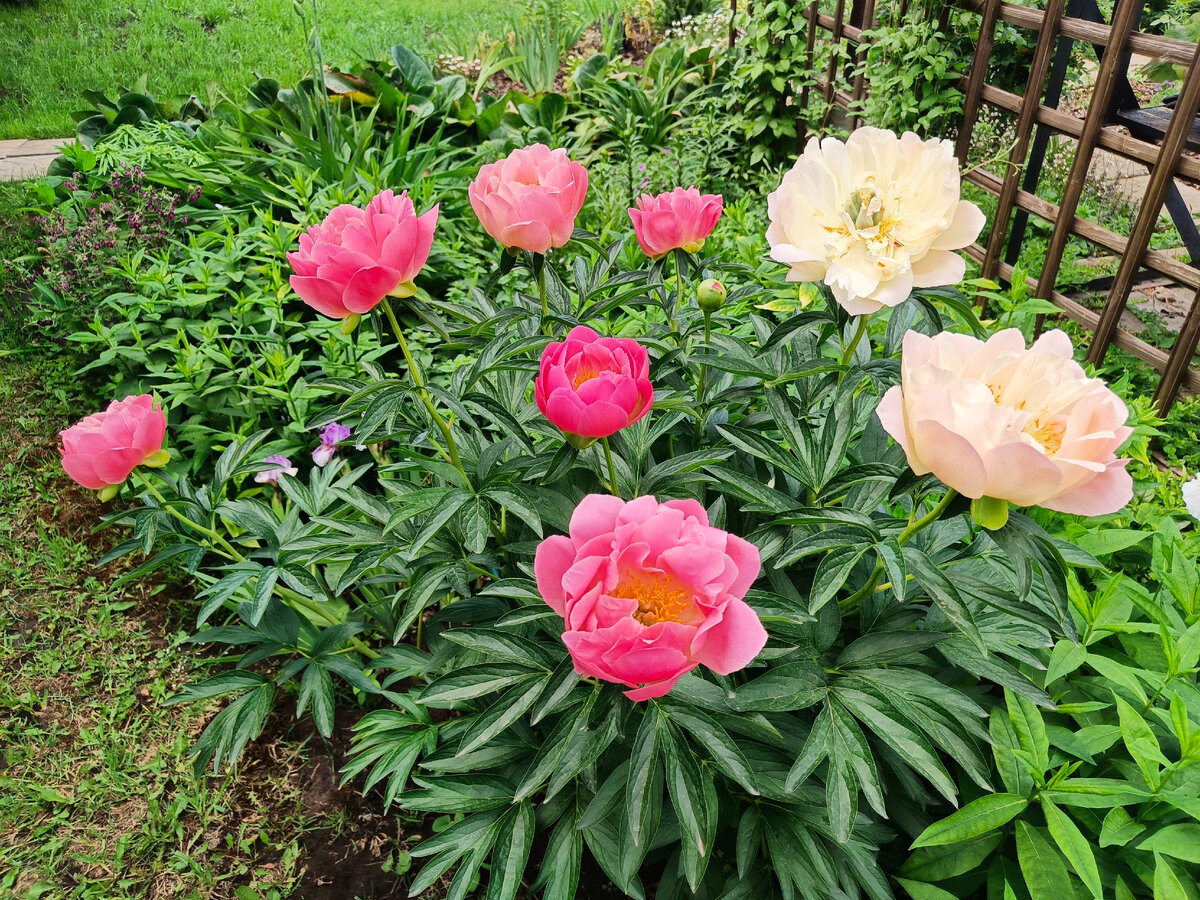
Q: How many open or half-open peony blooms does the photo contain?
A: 8